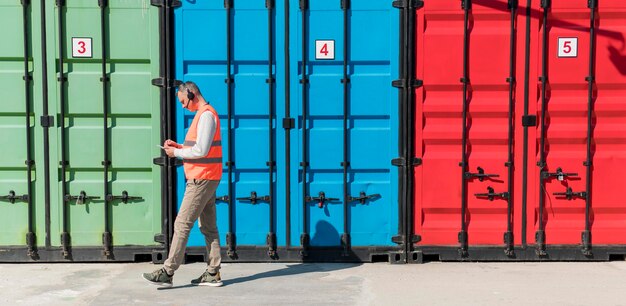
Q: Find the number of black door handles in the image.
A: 11